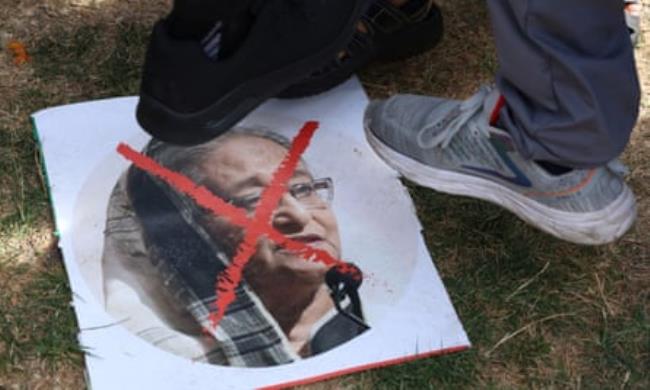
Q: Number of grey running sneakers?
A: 1